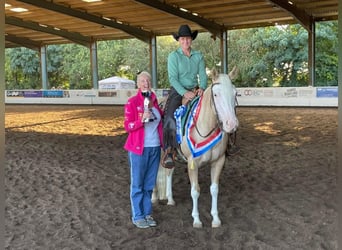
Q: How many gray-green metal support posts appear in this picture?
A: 5